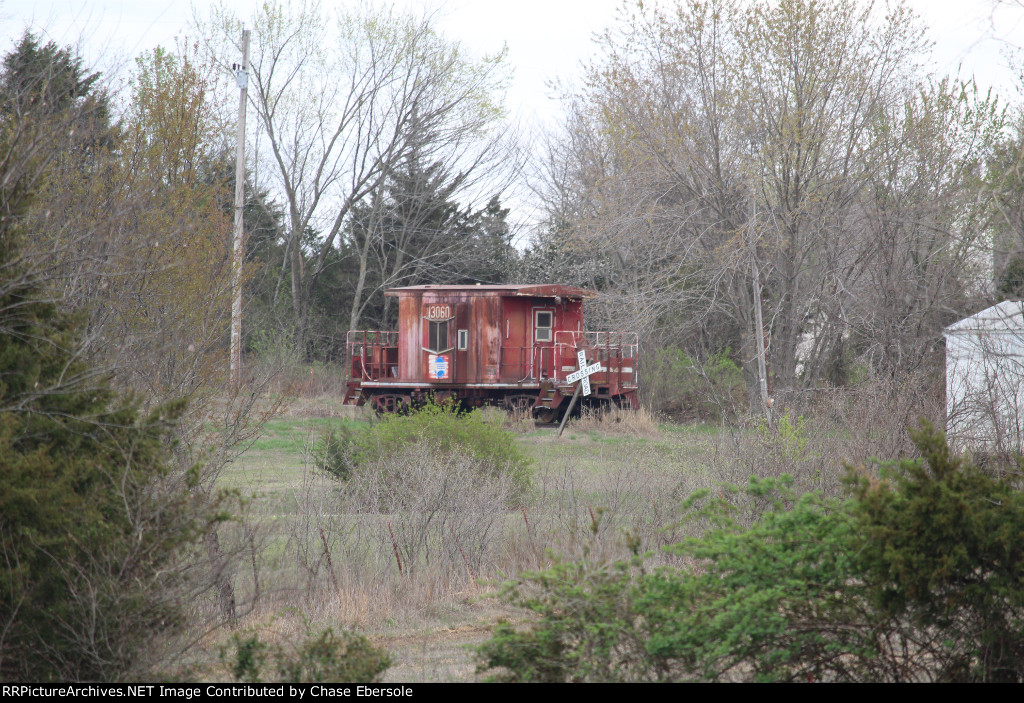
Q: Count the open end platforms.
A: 2